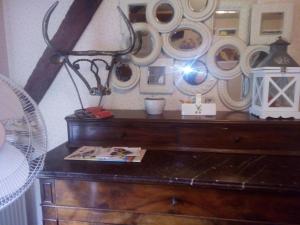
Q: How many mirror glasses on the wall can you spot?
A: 13